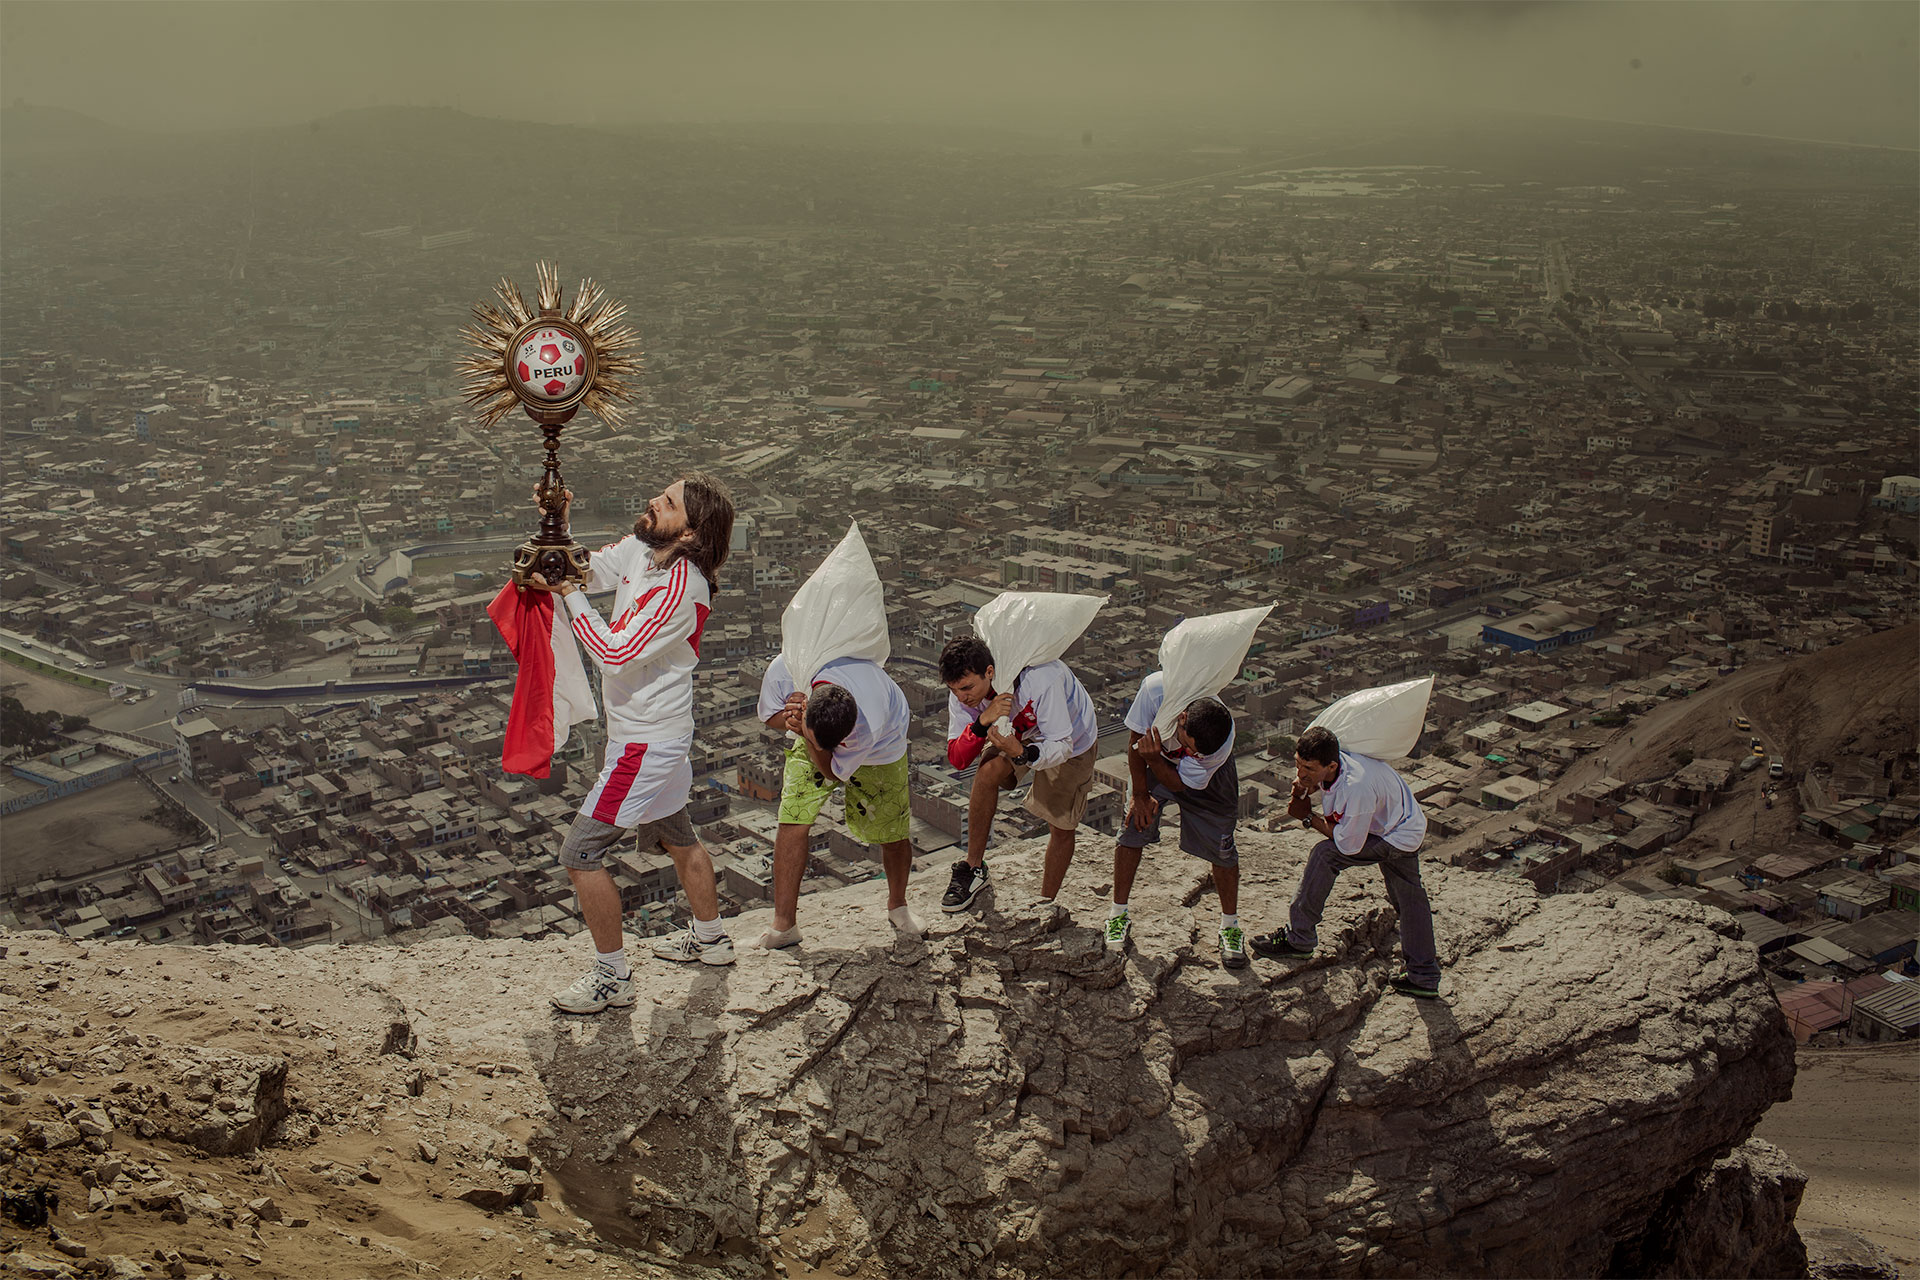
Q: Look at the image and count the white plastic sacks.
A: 4